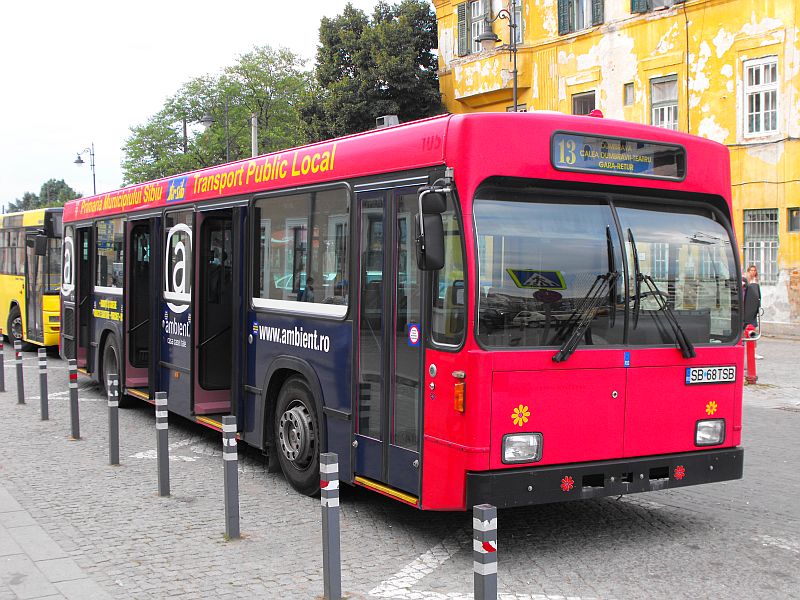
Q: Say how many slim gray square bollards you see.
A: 9